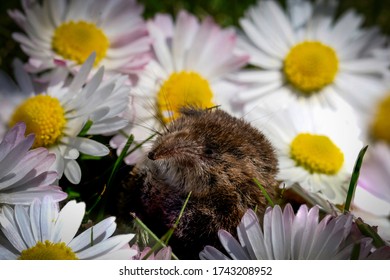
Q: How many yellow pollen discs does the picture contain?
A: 7